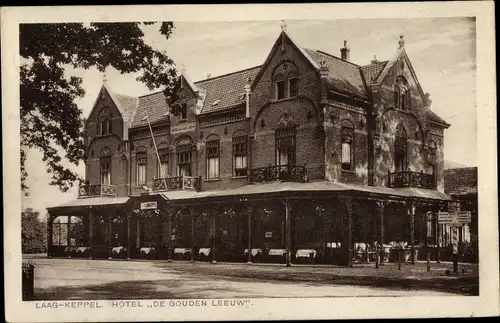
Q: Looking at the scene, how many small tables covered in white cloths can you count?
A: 8